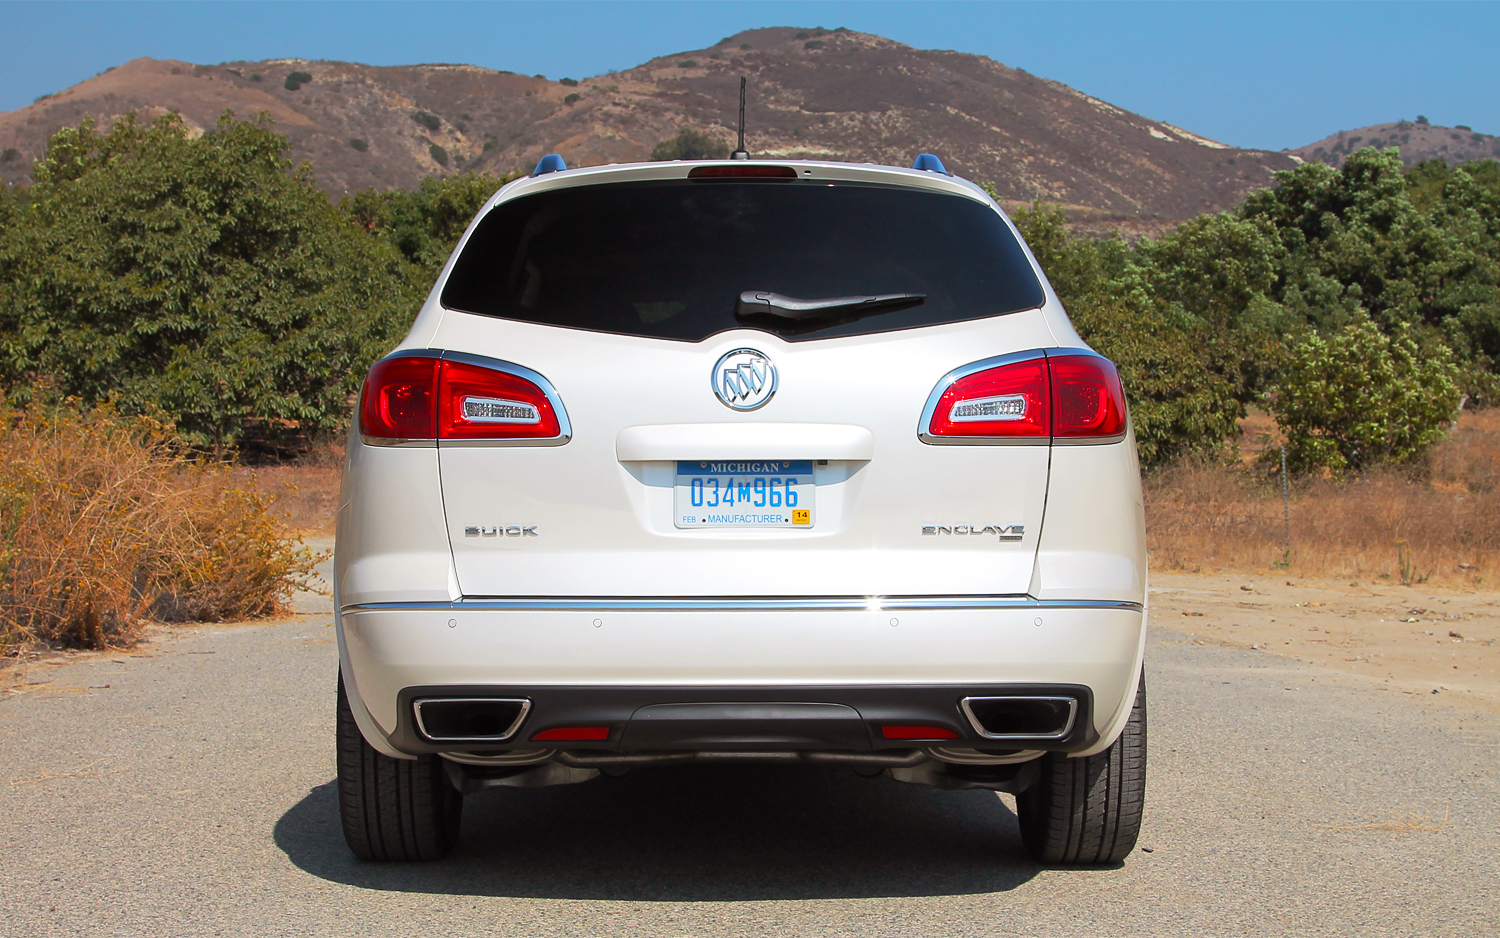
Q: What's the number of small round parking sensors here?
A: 4